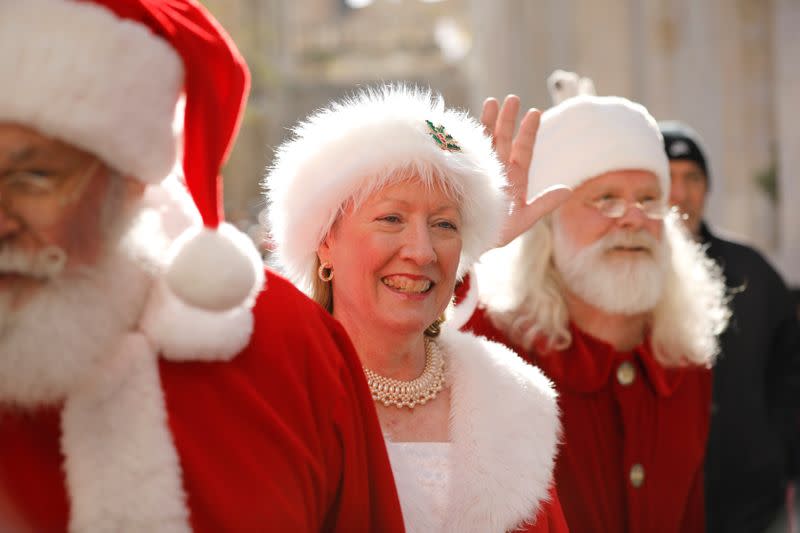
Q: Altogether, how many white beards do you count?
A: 2